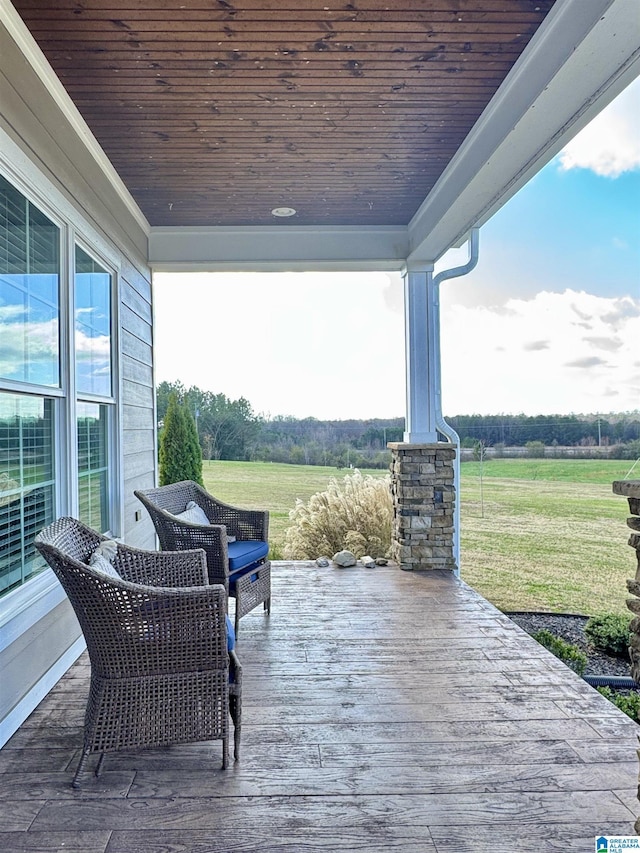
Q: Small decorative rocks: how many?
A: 4